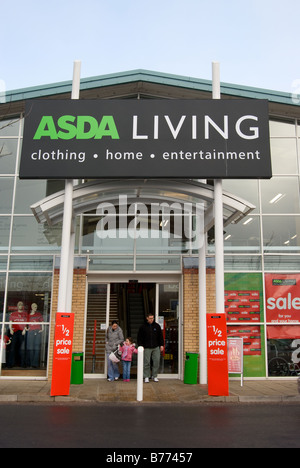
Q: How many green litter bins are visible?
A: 2